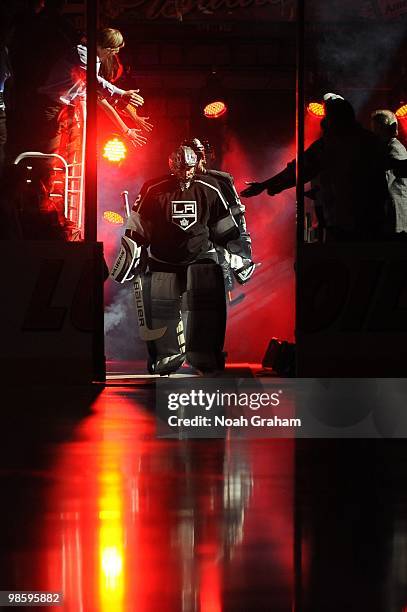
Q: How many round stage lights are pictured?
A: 5